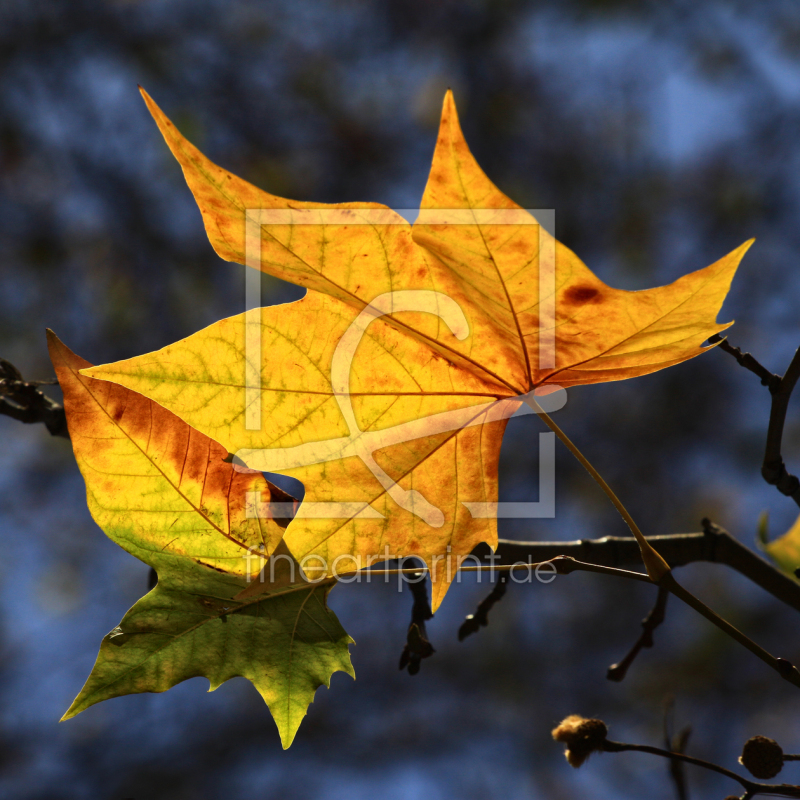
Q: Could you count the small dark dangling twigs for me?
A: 3